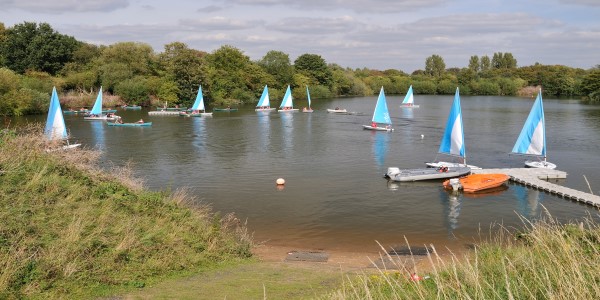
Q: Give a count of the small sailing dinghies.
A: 10